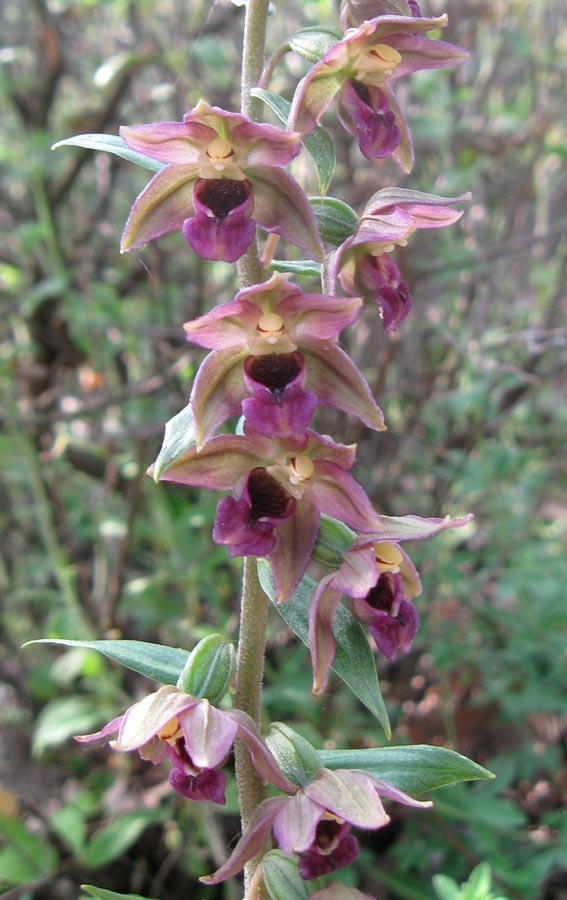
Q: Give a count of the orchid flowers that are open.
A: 8